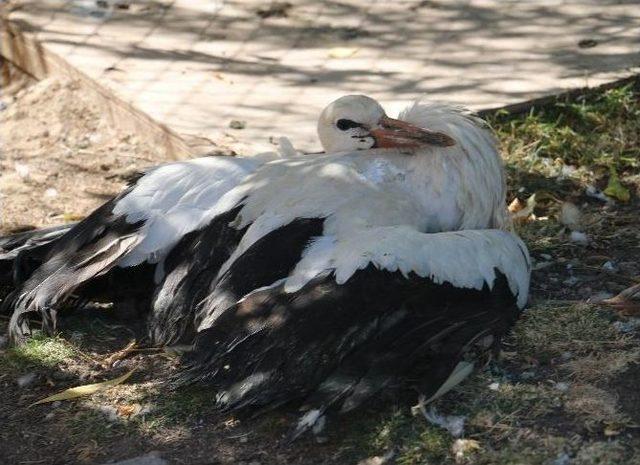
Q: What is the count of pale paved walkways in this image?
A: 1